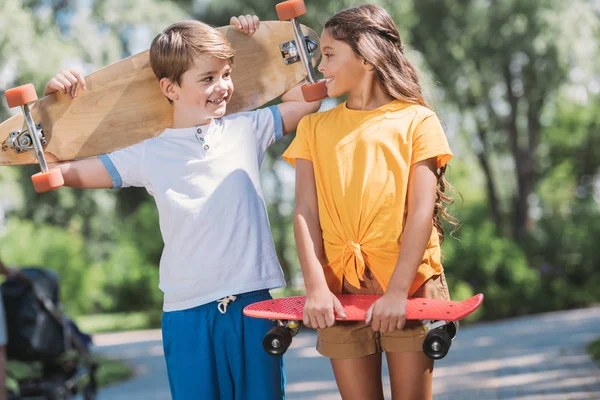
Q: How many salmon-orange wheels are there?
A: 4